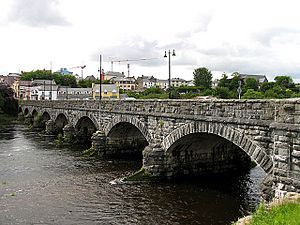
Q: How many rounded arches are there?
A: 8